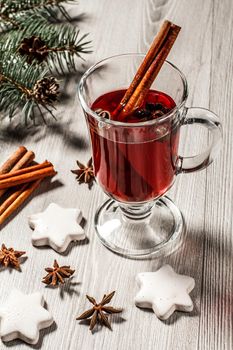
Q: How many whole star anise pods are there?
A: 4